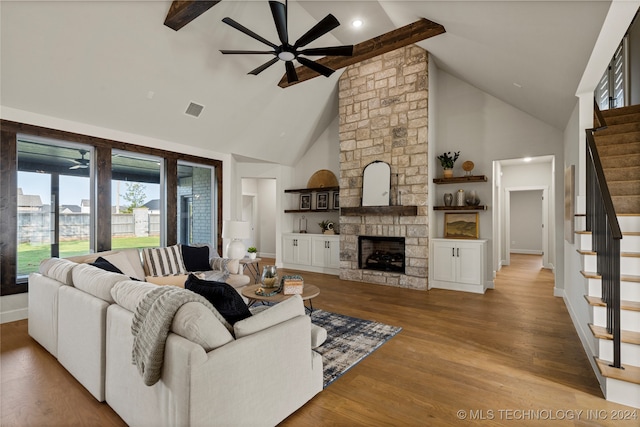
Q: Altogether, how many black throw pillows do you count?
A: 3